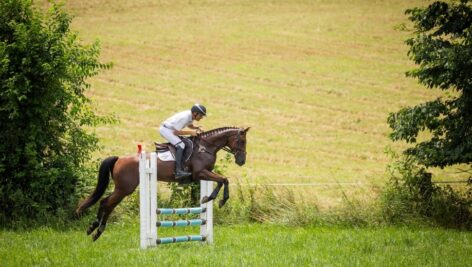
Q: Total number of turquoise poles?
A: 3